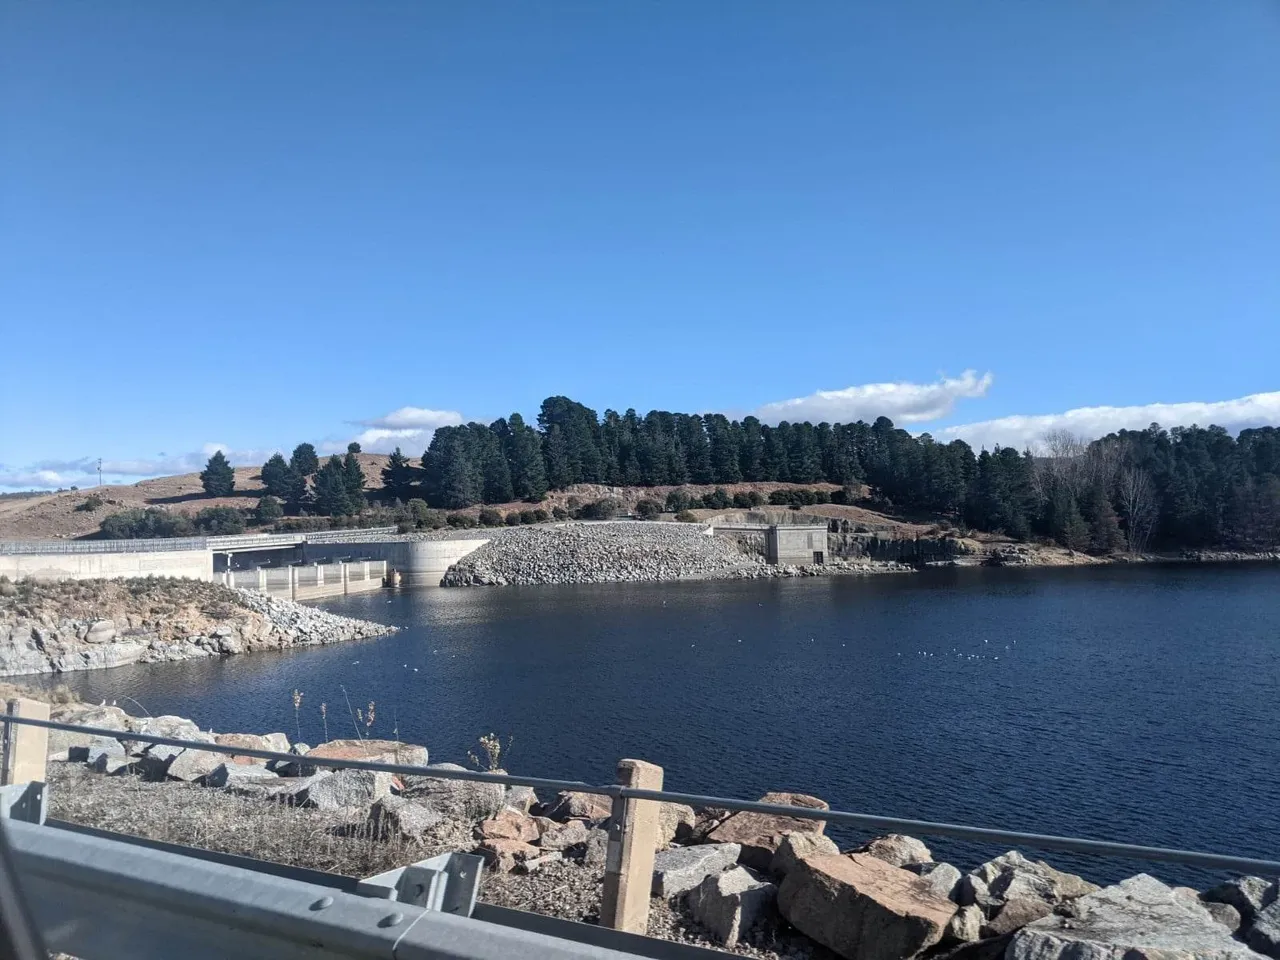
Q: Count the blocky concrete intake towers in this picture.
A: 1